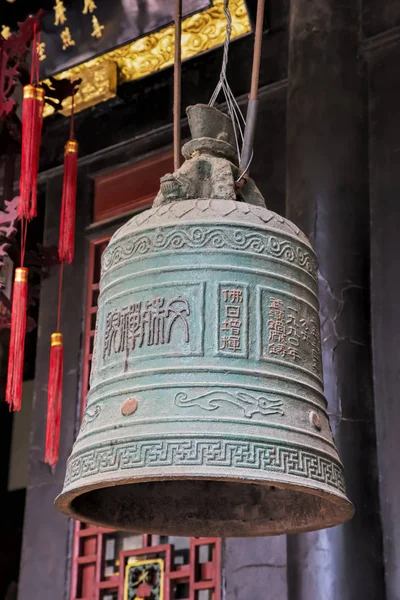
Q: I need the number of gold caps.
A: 5